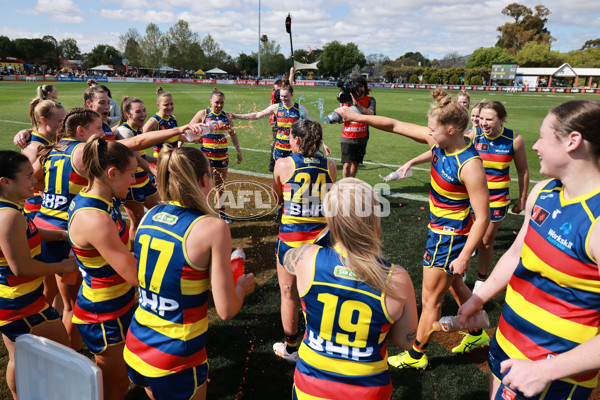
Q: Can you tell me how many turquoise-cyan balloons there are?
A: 0